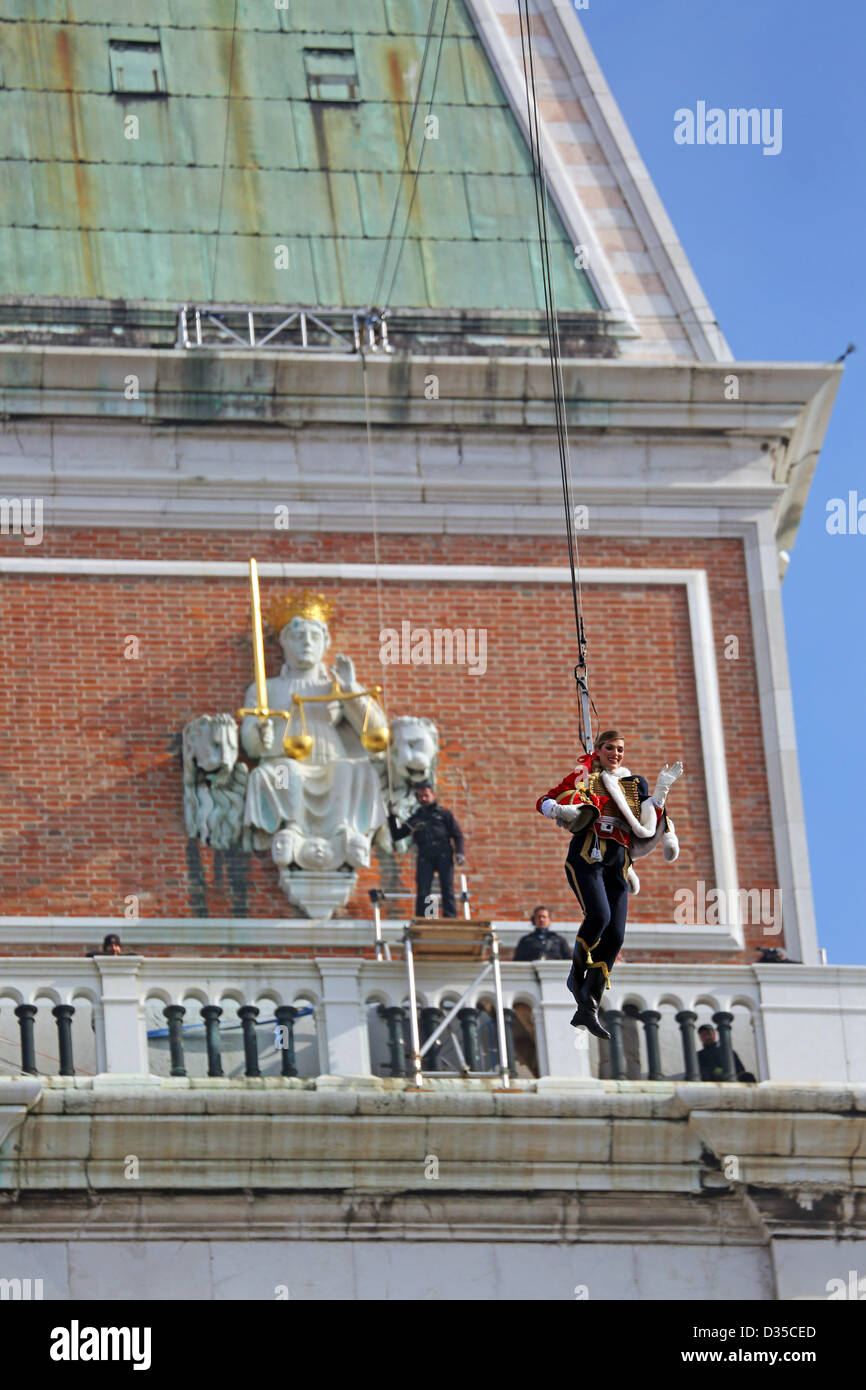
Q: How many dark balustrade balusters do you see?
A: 14